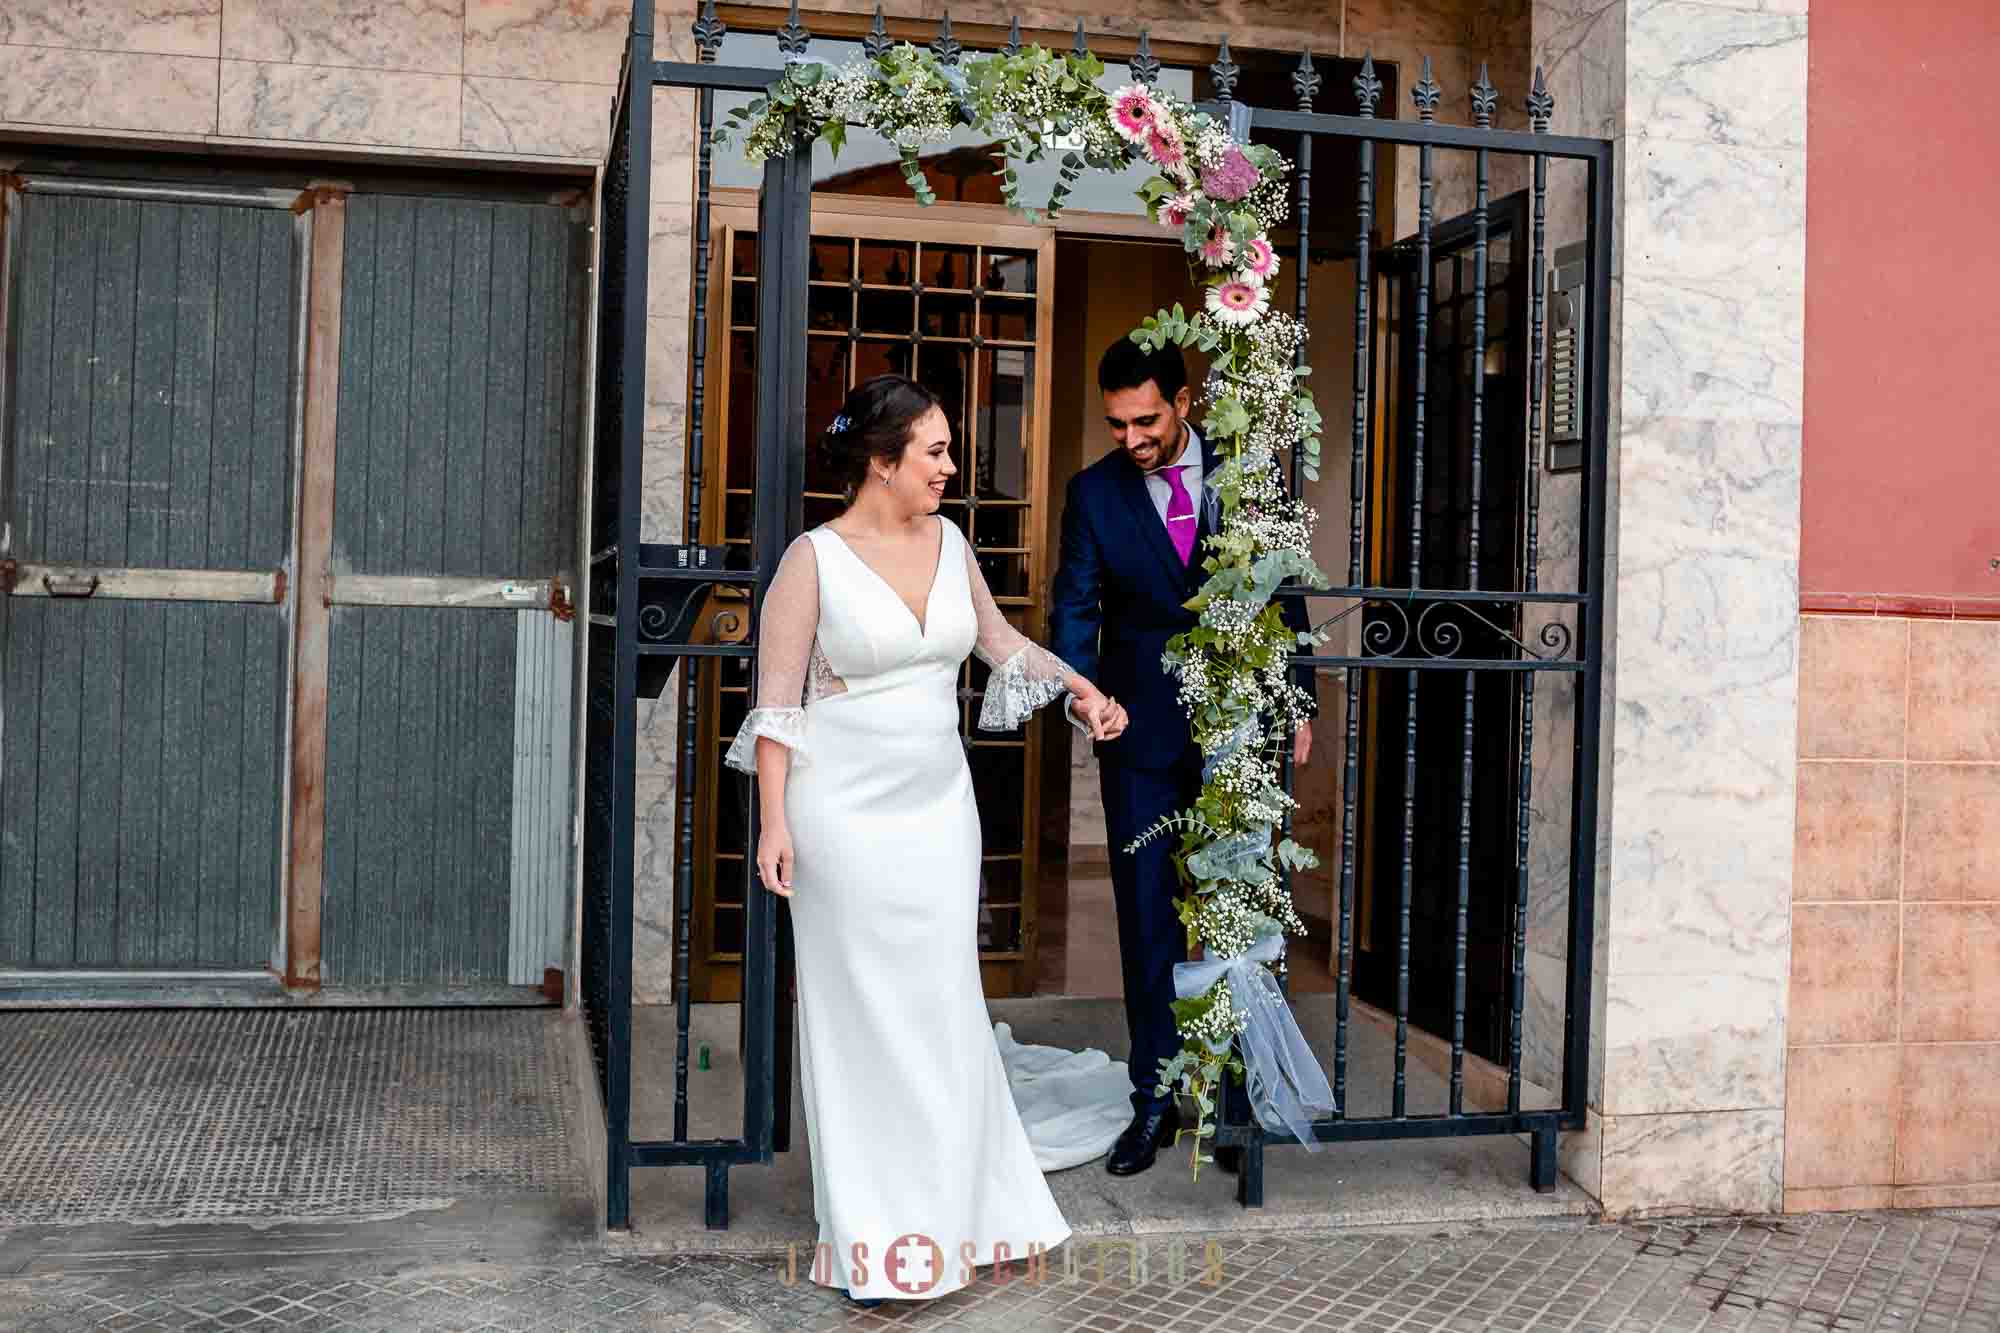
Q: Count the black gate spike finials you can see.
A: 13